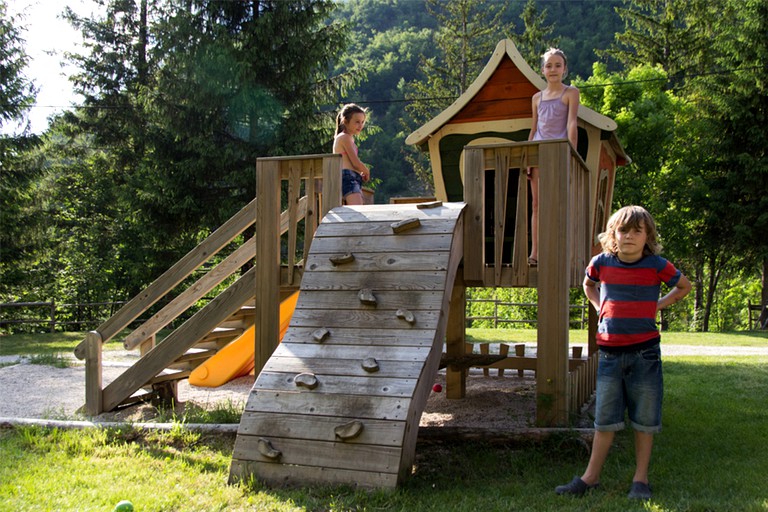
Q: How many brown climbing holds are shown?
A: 10